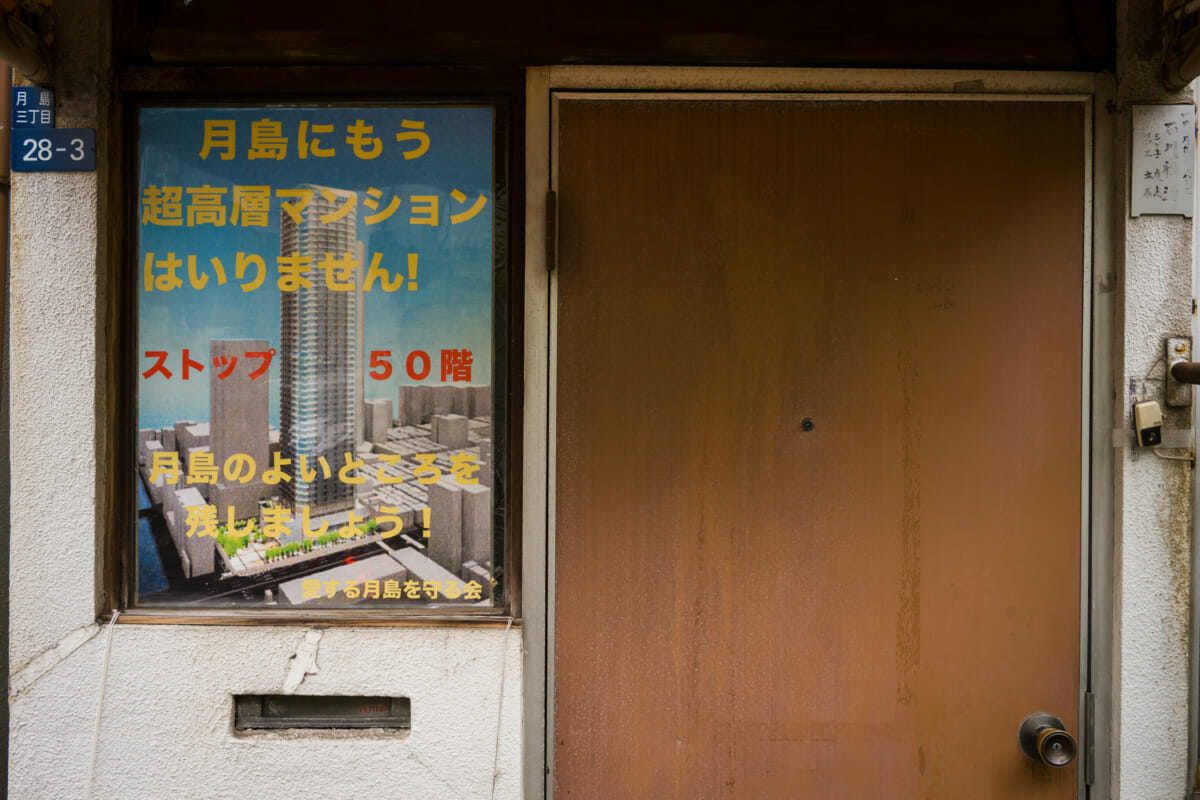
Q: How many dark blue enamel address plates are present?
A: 2